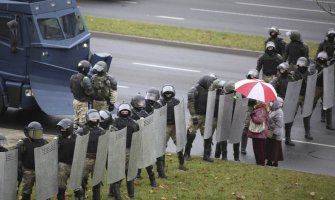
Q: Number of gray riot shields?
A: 15